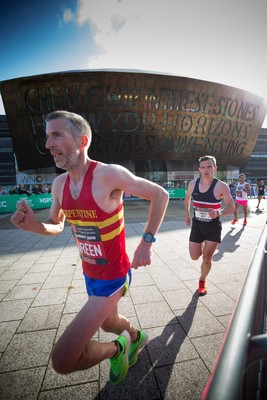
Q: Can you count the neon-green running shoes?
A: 2